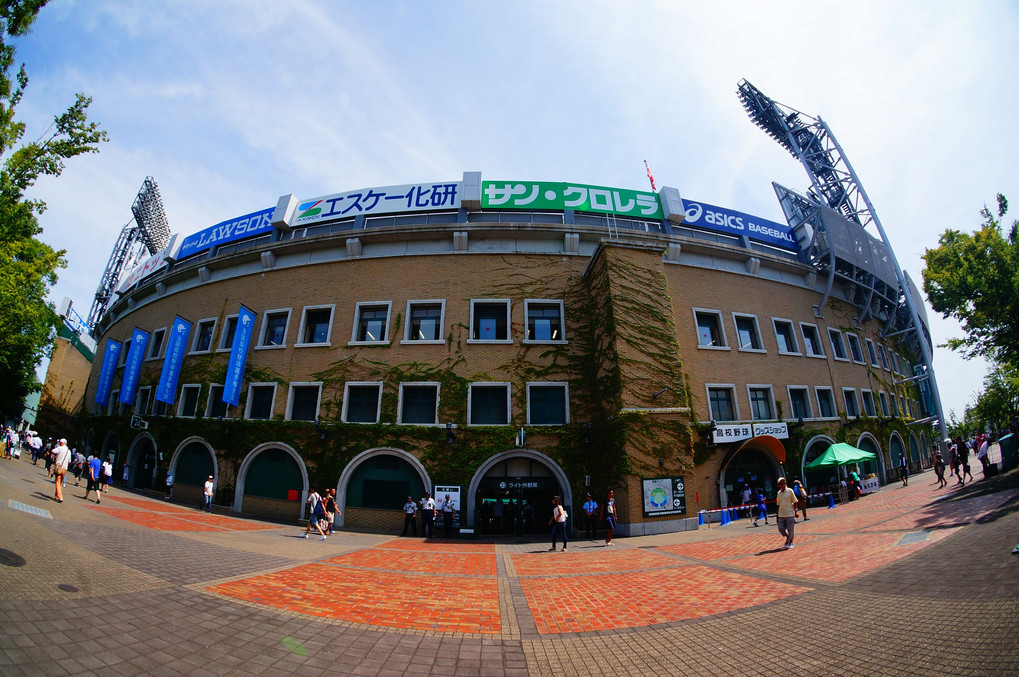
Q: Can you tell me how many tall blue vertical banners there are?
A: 4